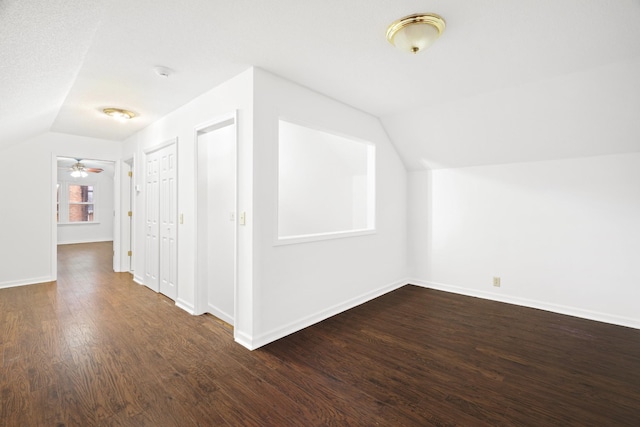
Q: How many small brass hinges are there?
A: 3